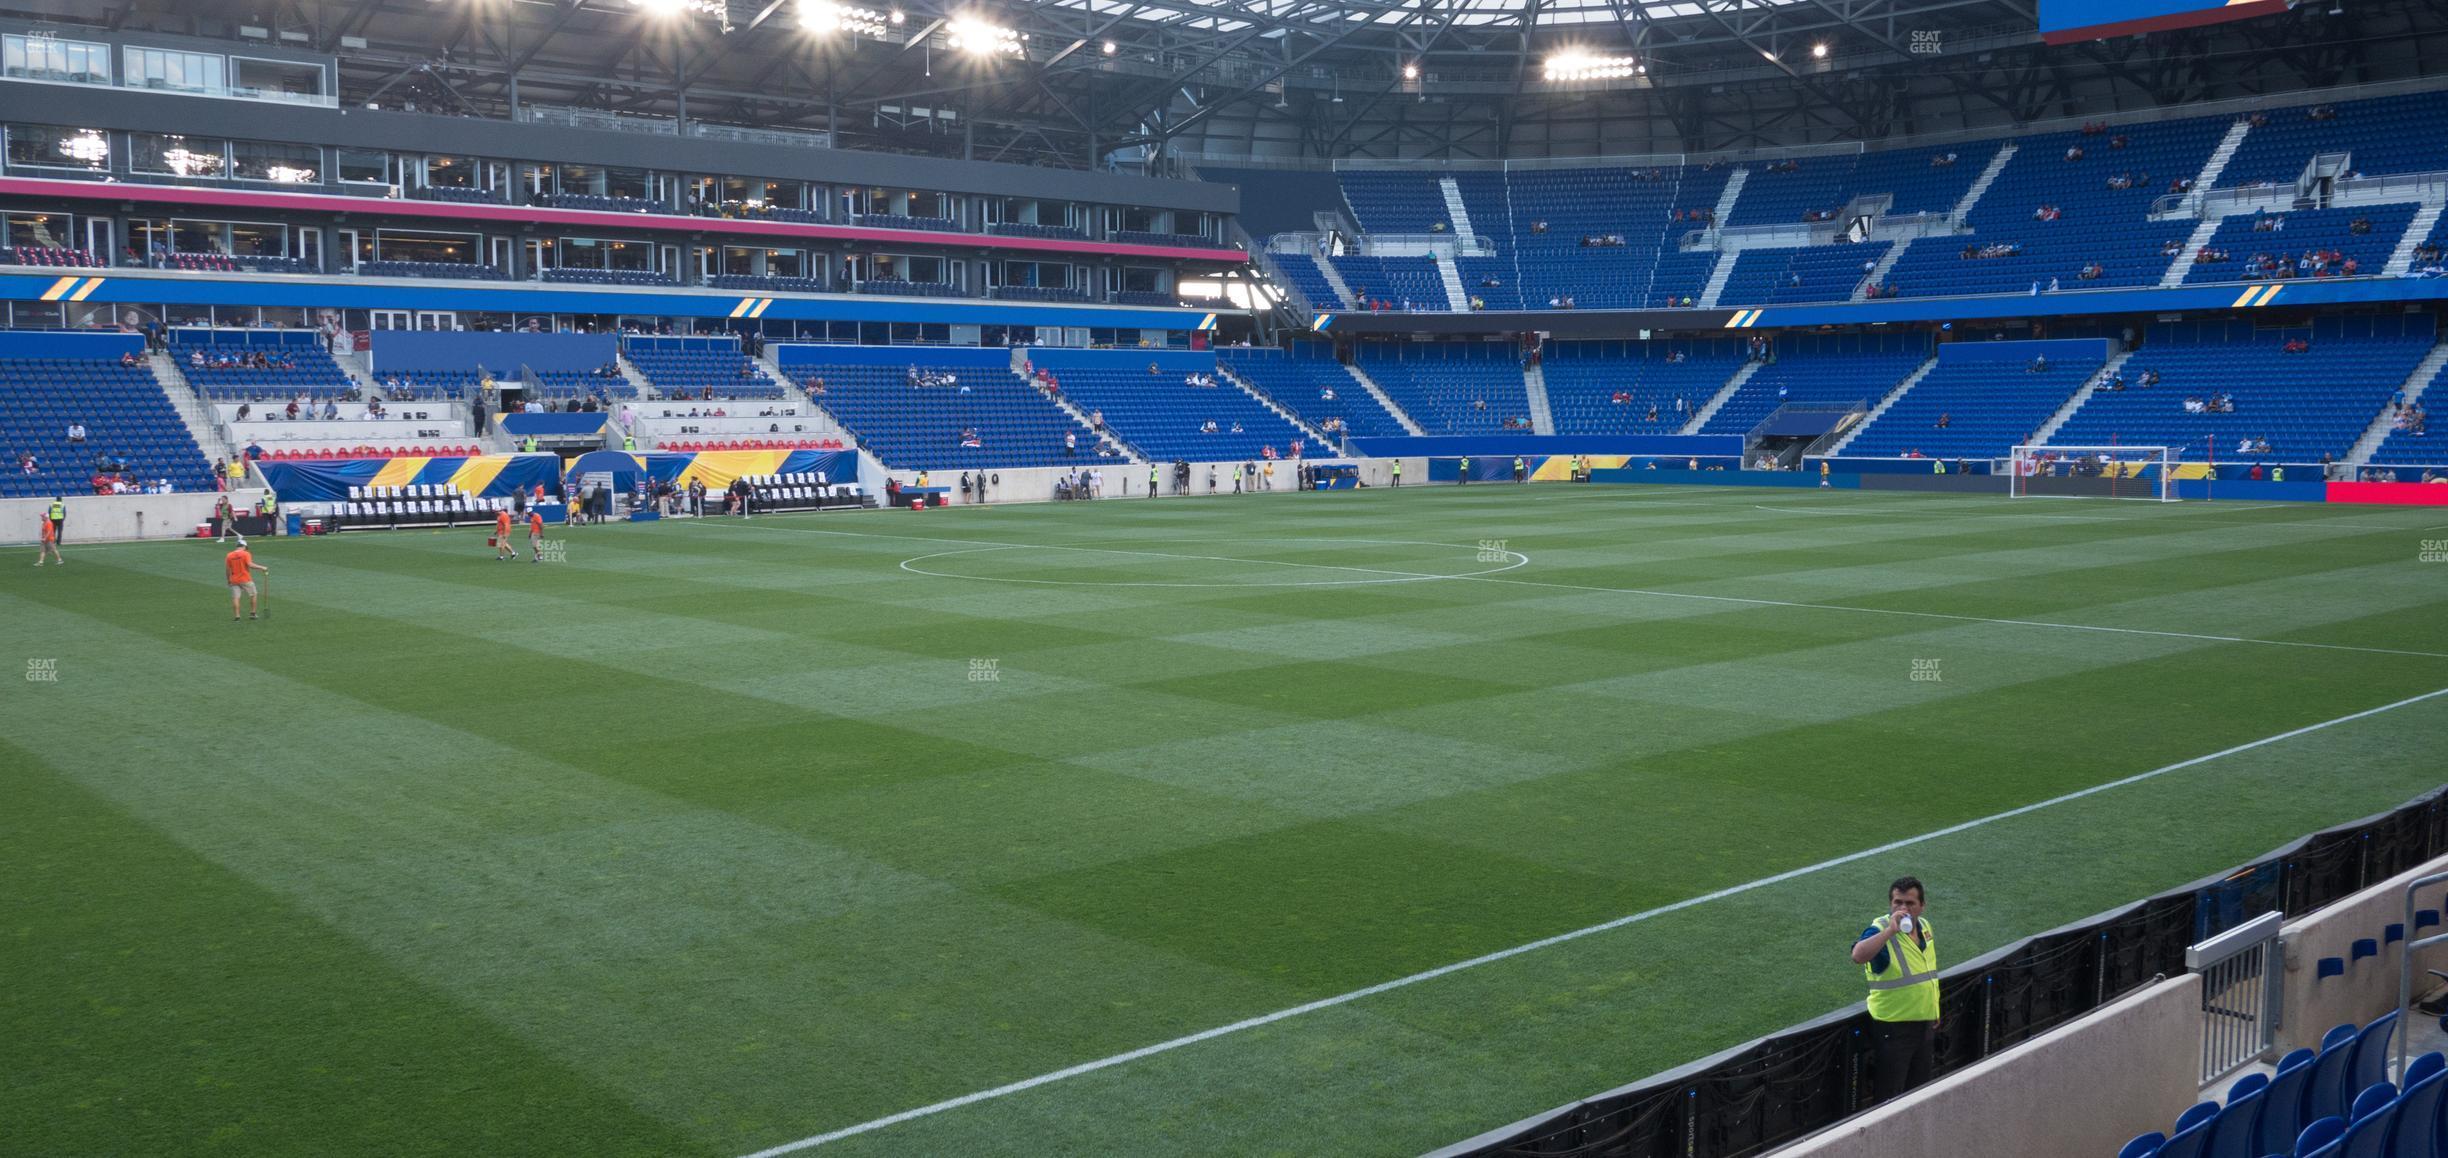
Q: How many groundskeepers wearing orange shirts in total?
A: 4